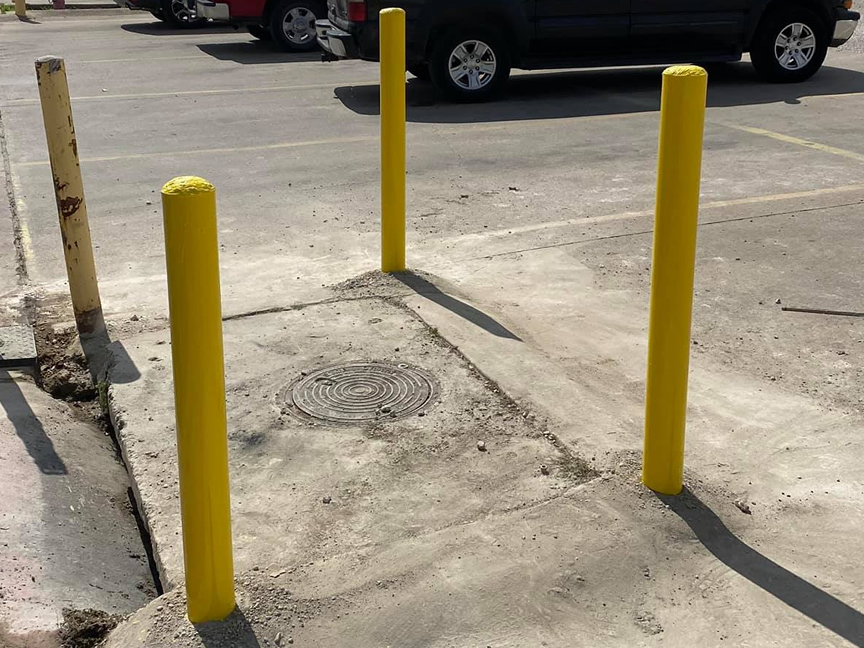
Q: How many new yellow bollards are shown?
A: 3